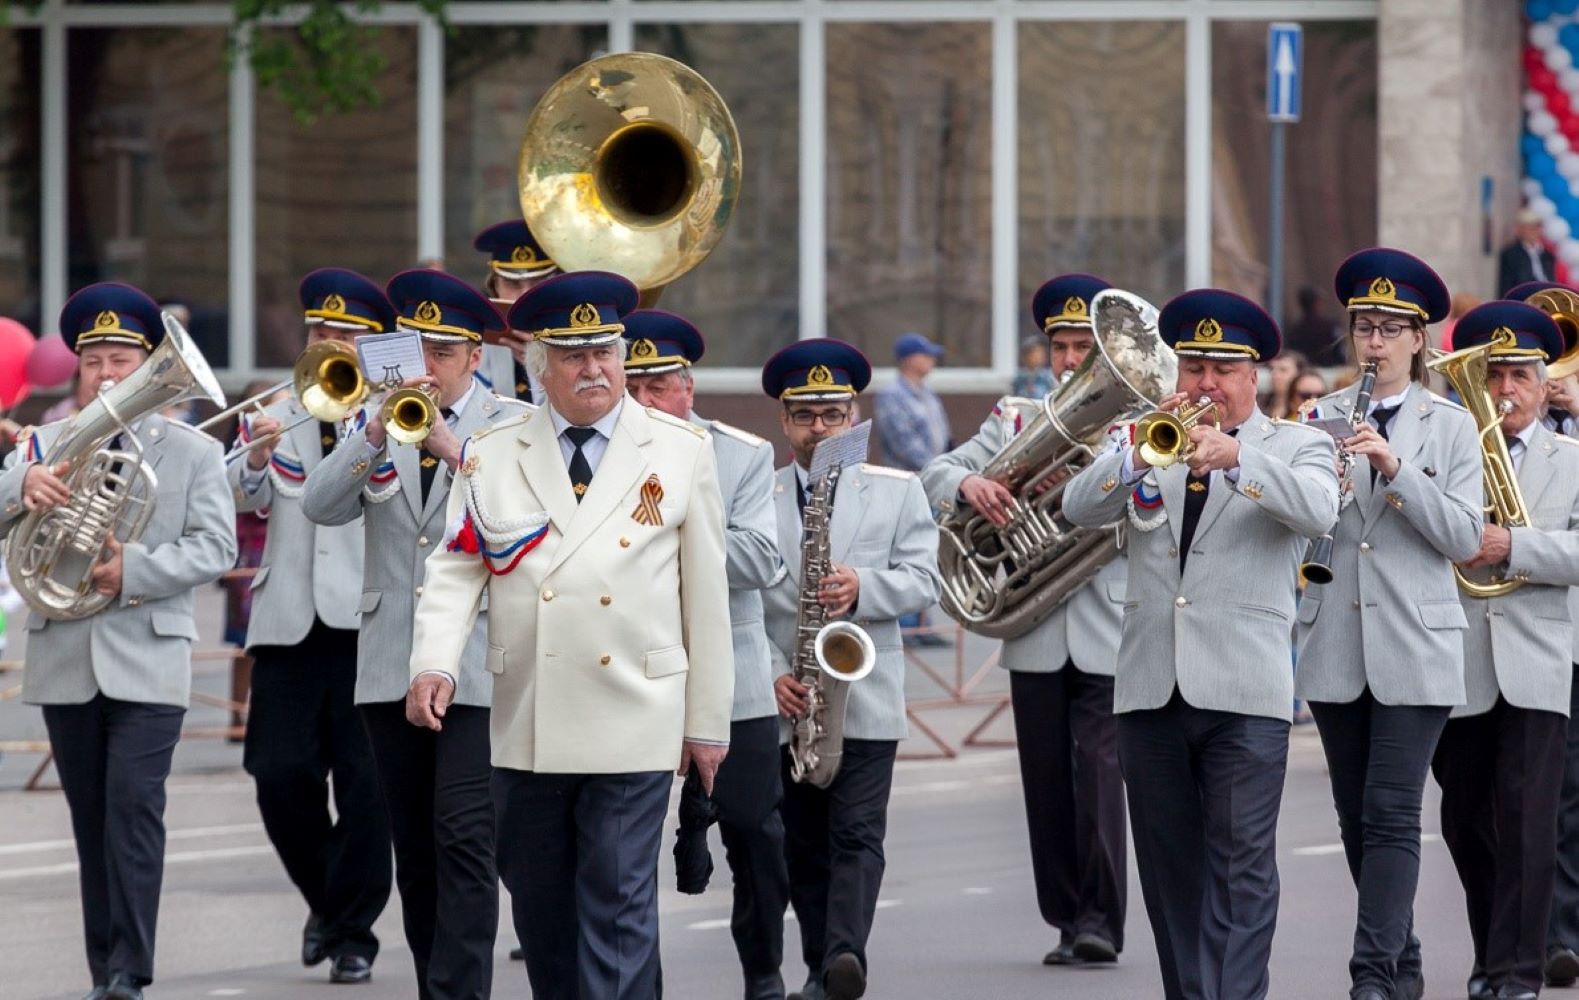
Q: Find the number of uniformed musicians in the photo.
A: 12